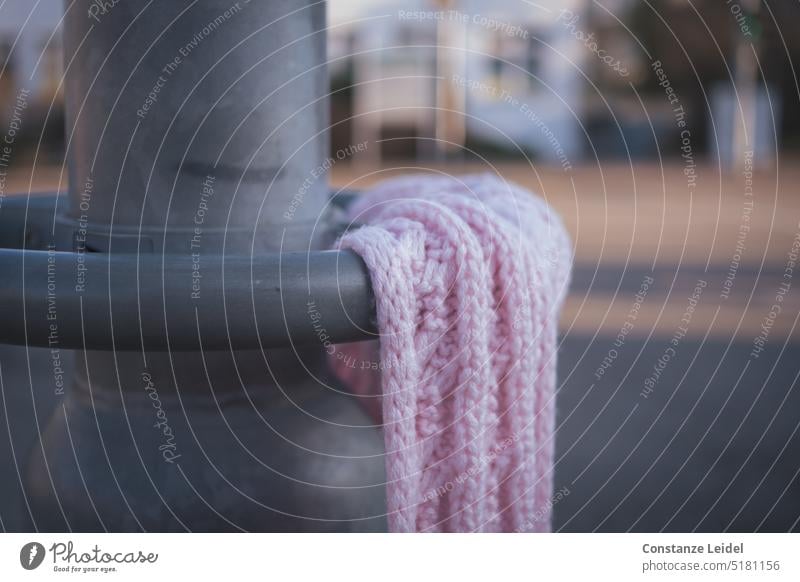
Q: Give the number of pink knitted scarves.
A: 1